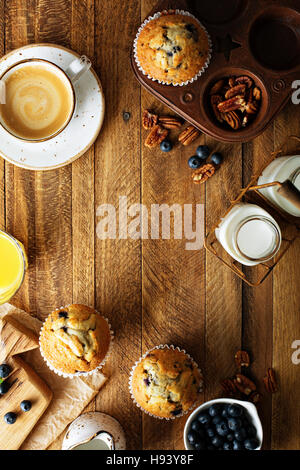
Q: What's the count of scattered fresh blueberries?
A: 8